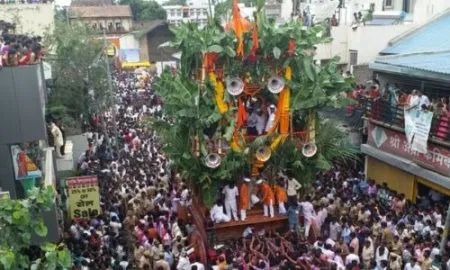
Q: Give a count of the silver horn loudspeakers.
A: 5